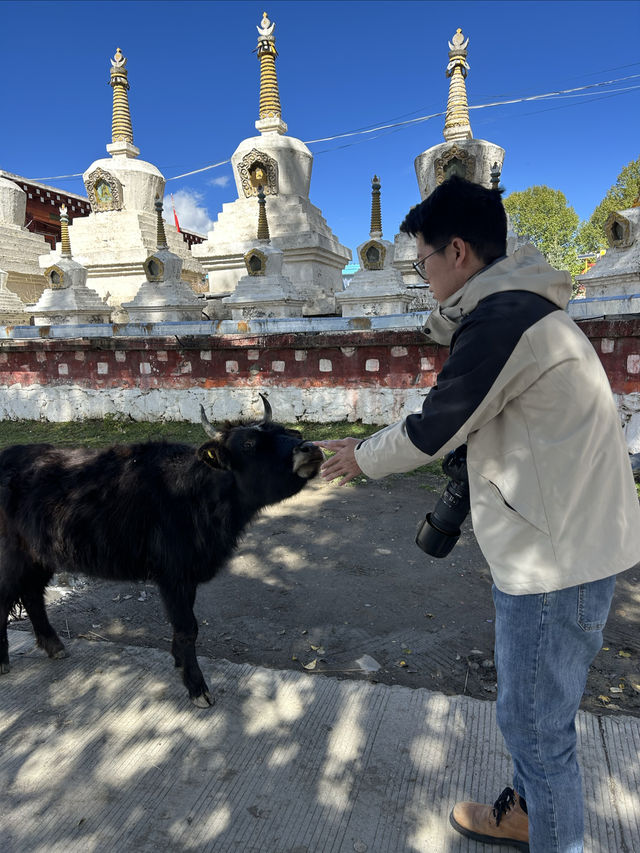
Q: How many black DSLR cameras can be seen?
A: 1